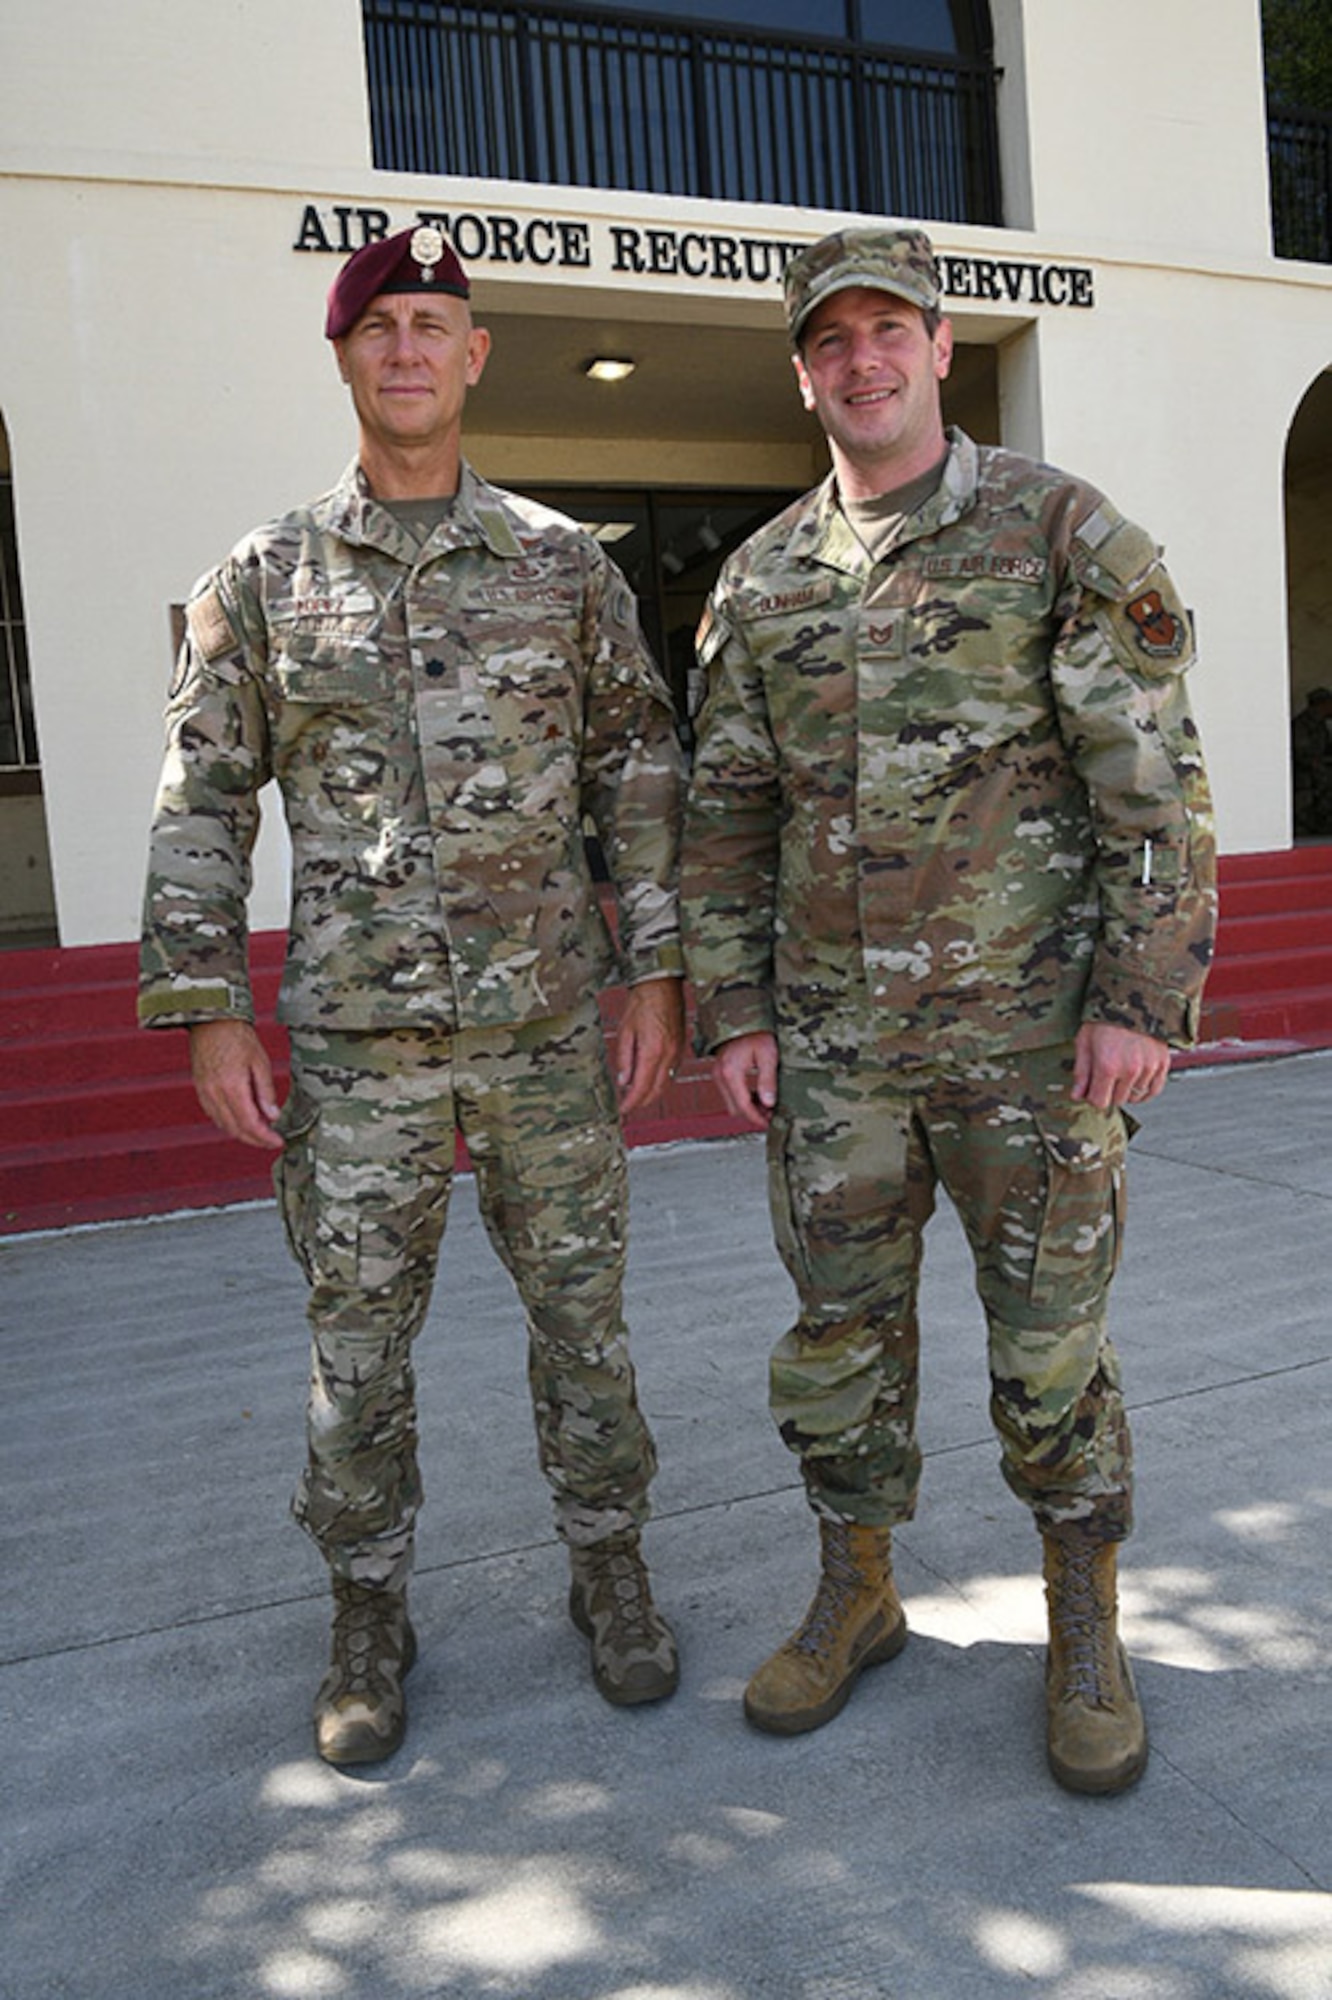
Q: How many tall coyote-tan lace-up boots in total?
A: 2